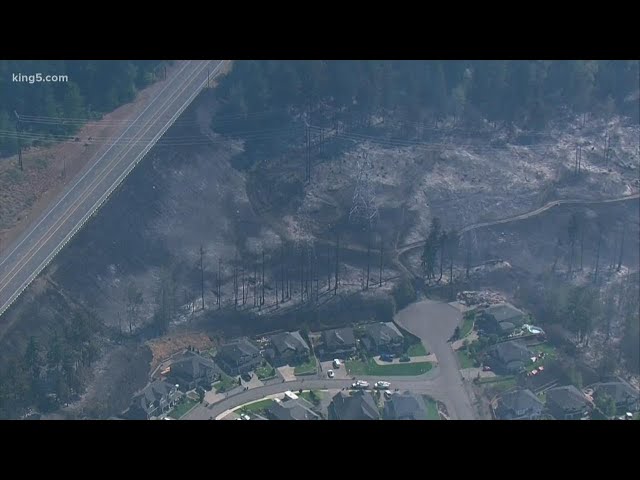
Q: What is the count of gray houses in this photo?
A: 14